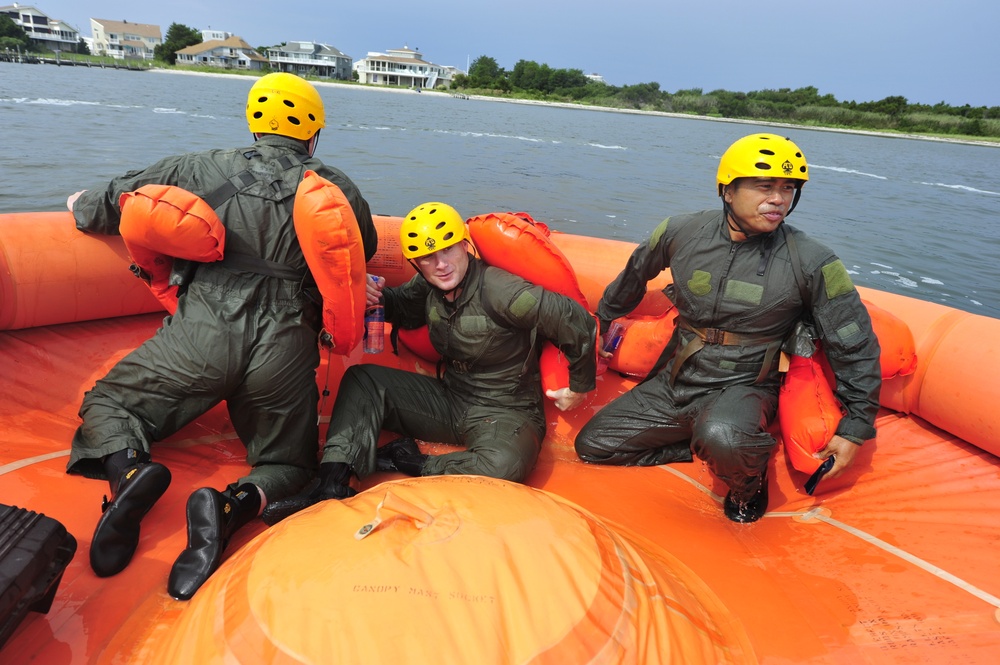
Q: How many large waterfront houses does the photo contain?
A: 5